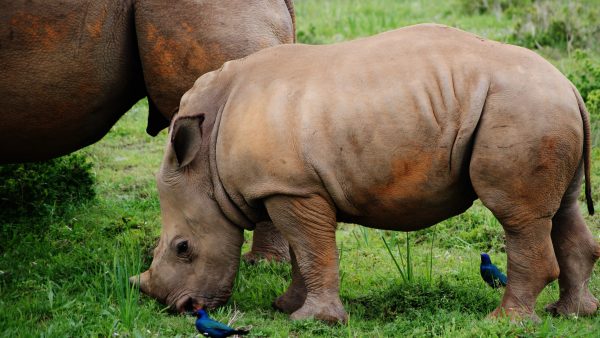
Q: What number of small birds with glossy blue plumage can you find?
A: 2